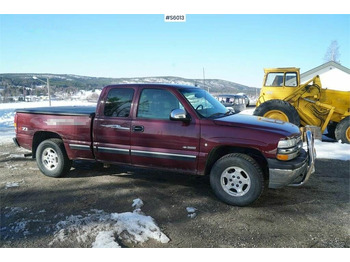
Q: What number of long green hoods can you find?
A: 0